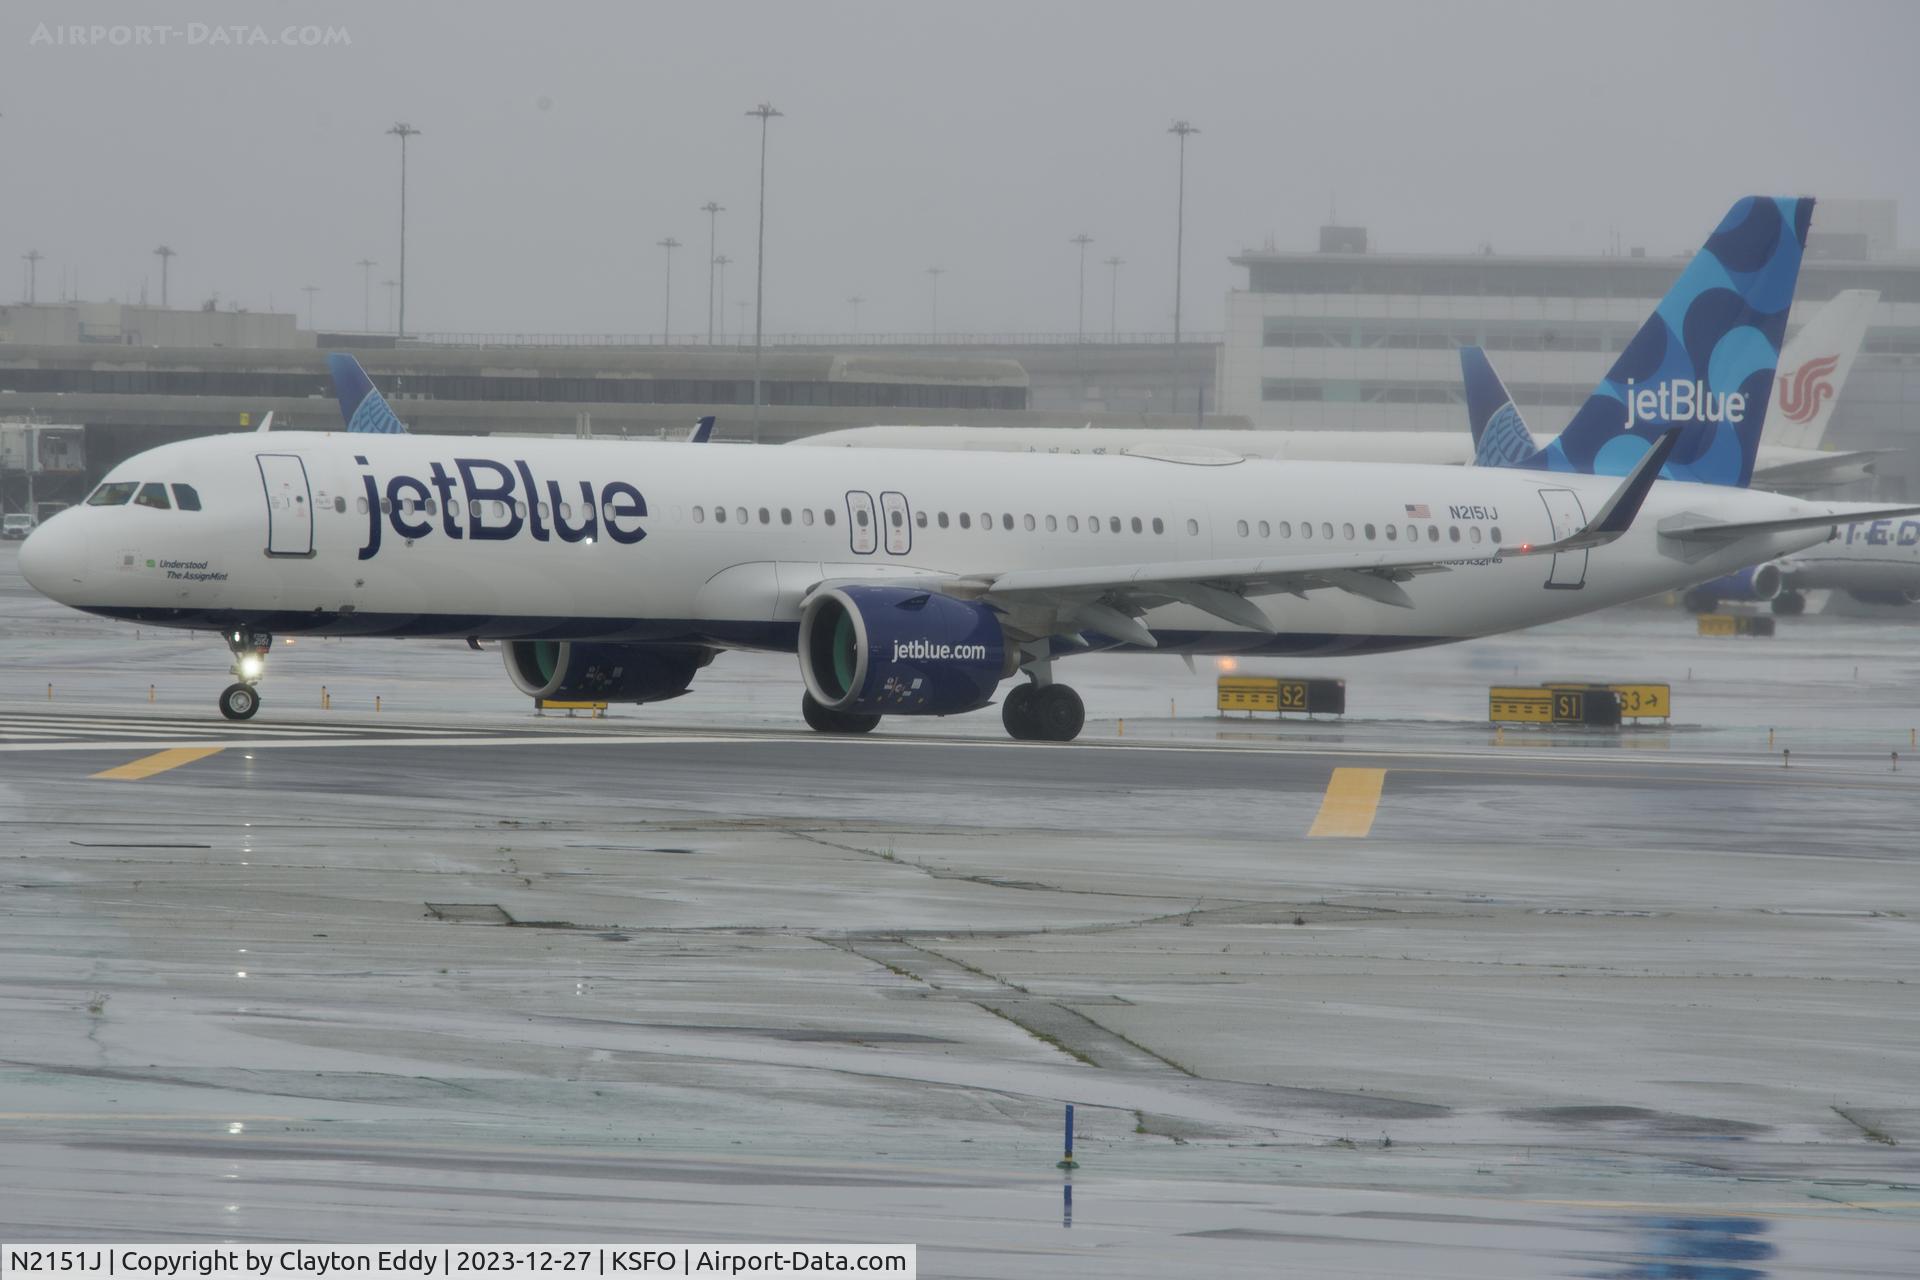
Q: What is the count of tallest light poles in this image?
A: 3